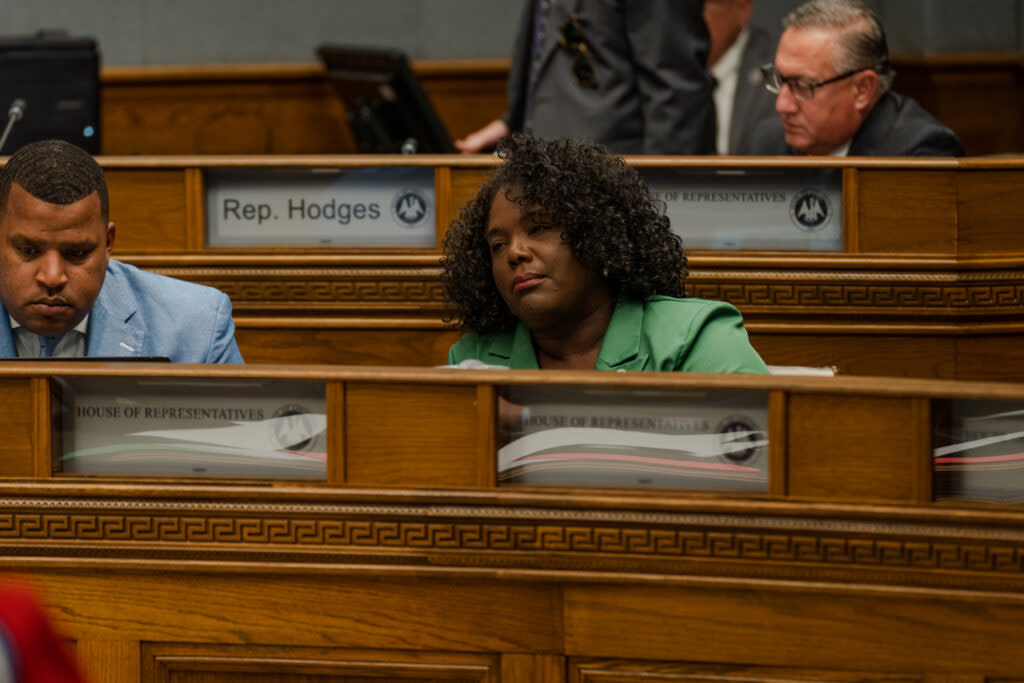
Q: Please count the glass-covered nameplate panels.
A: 5